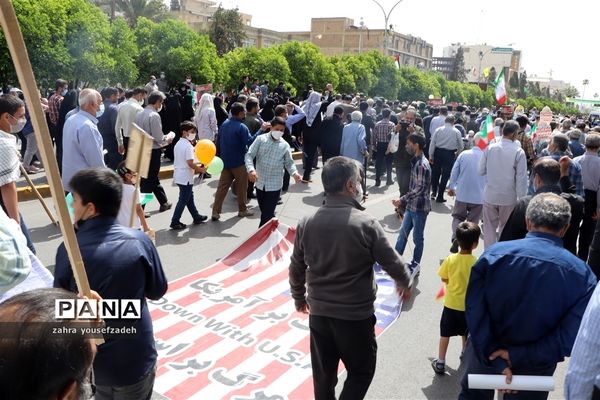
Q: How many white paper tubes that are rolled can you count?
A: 1